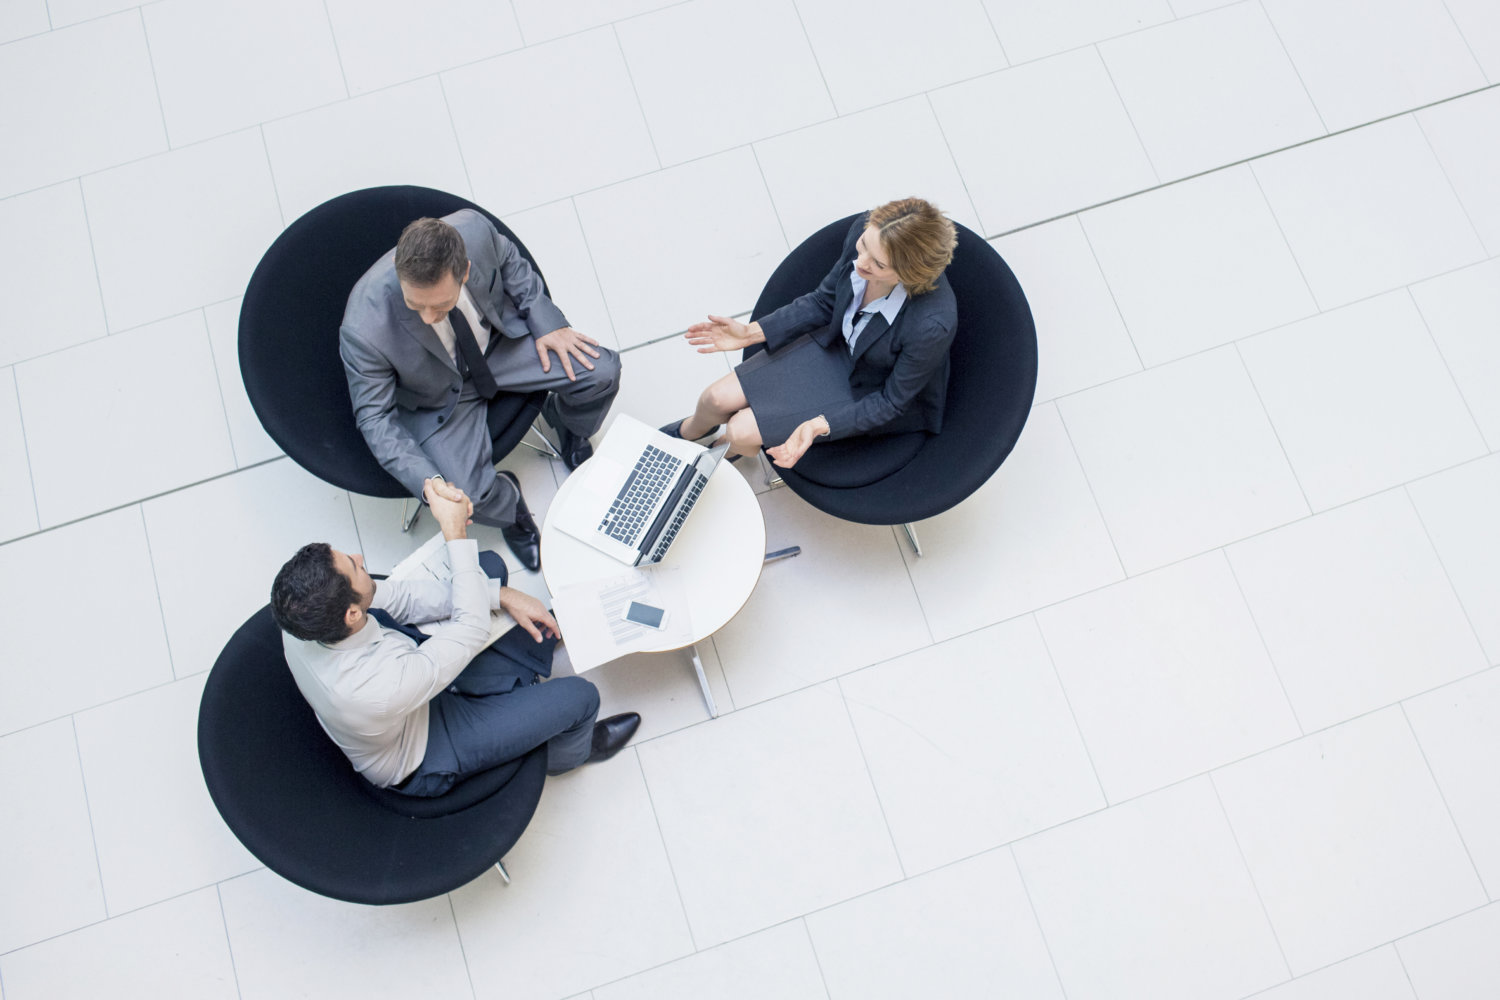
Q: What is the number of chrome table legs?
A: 2